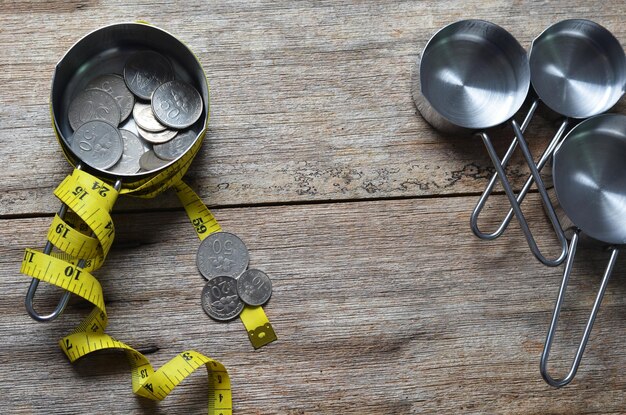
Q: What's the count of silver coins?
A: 13